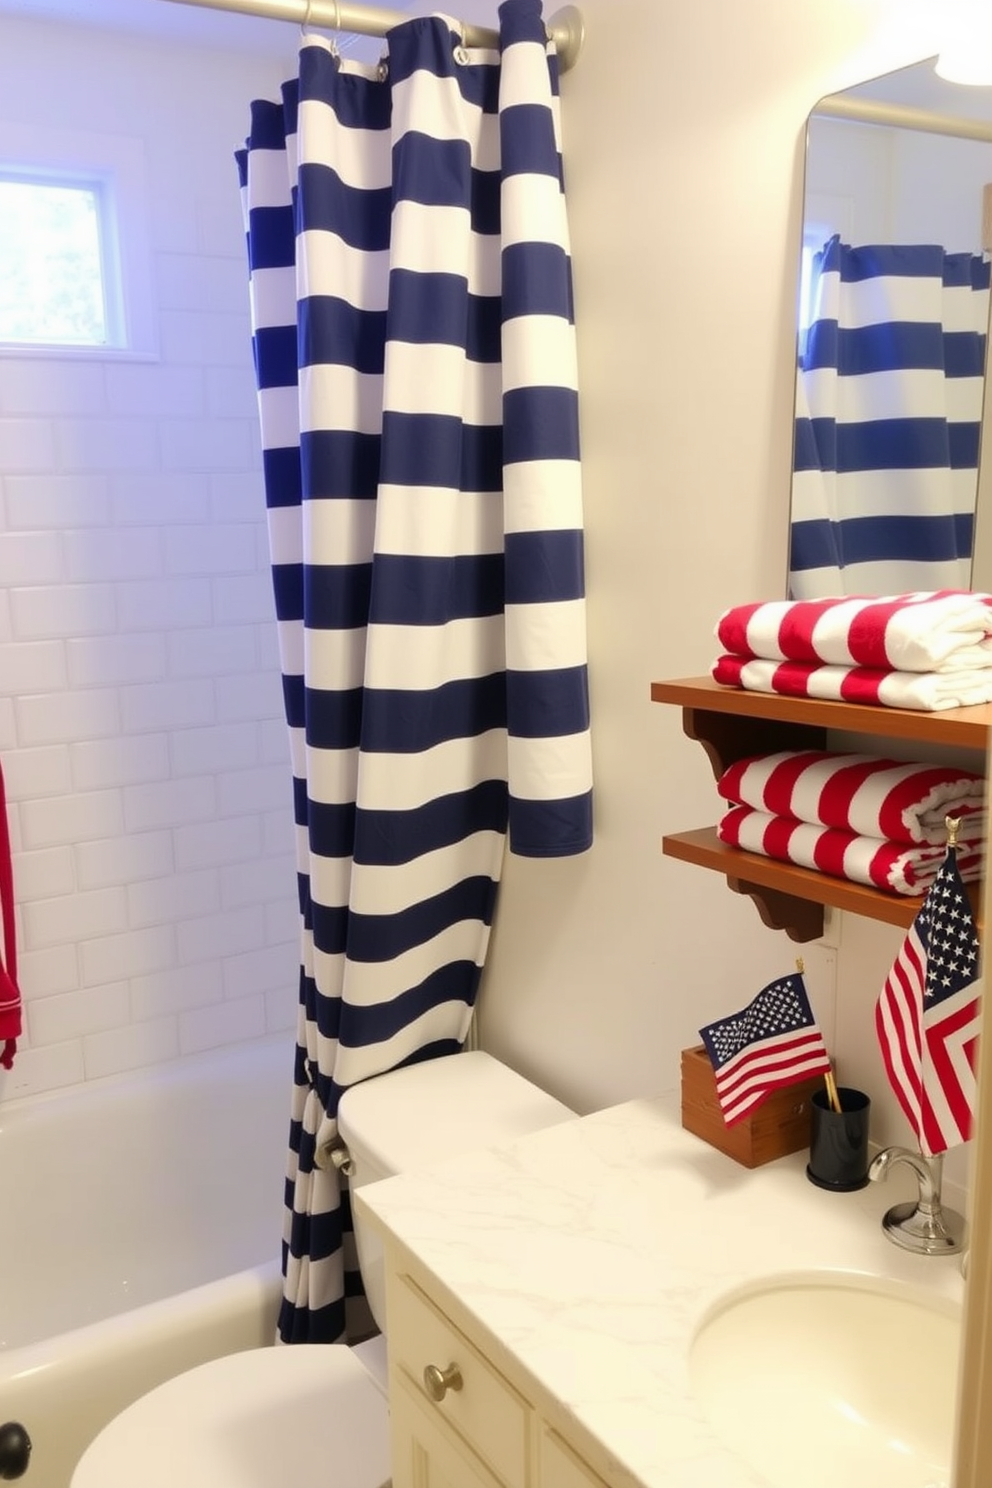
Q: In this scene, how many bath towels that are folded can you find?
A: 4